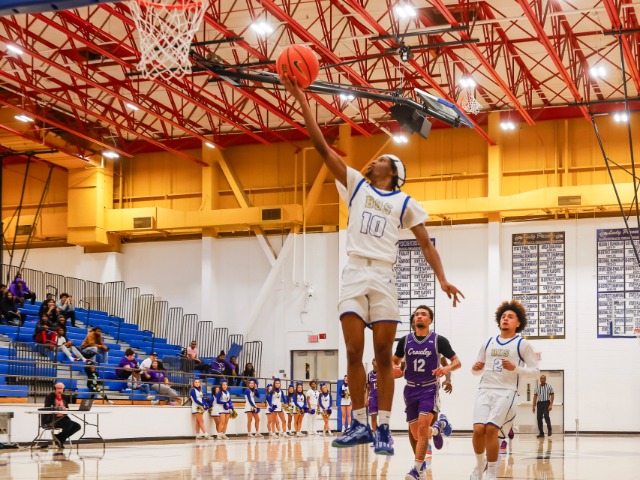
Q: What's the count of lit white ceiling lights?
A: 13